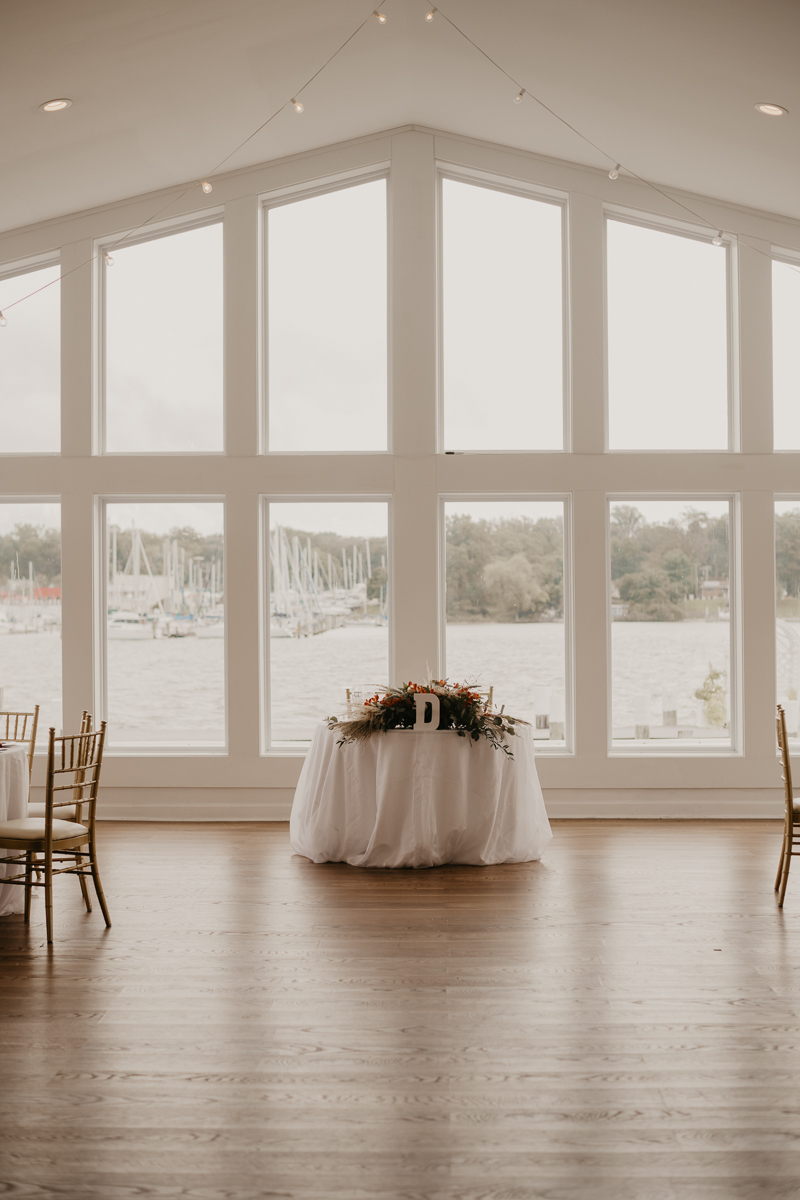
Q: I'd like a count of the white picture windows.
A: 12